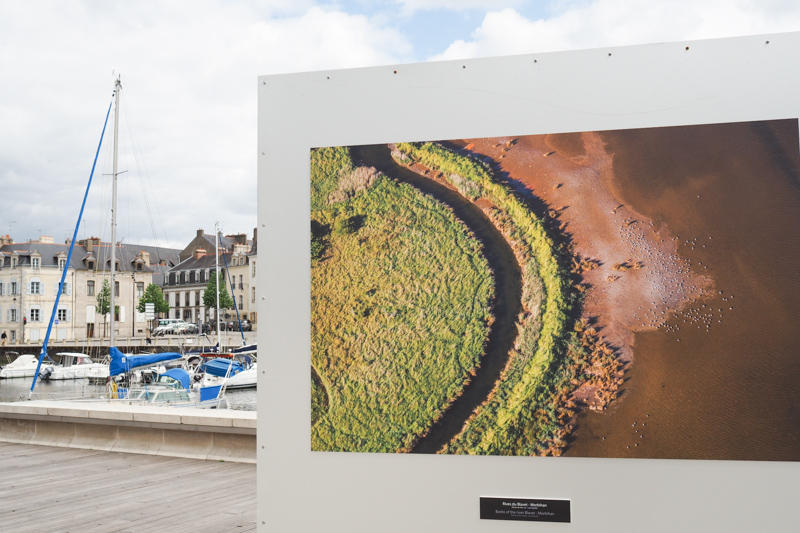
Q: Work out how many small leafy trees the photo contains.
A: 3